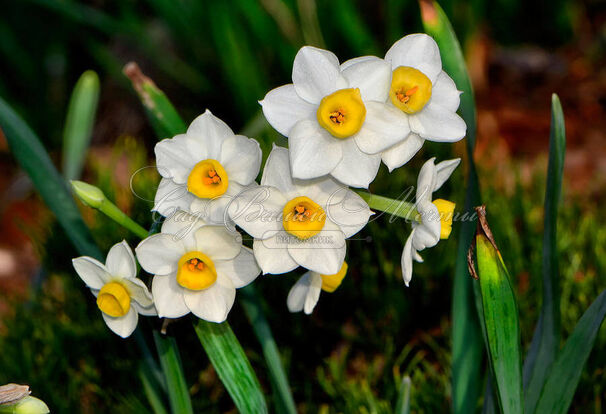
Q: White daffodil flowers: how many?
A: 8